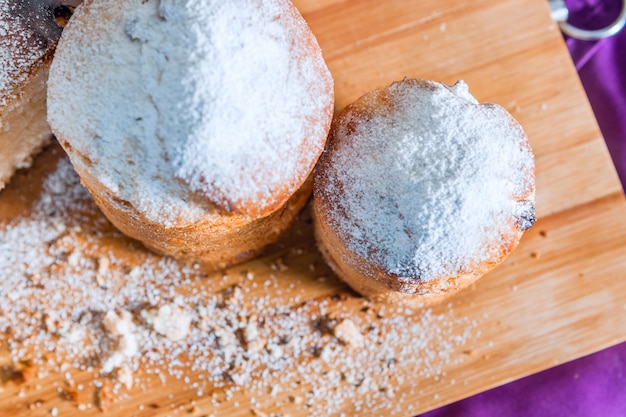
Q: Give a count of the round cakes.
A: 2